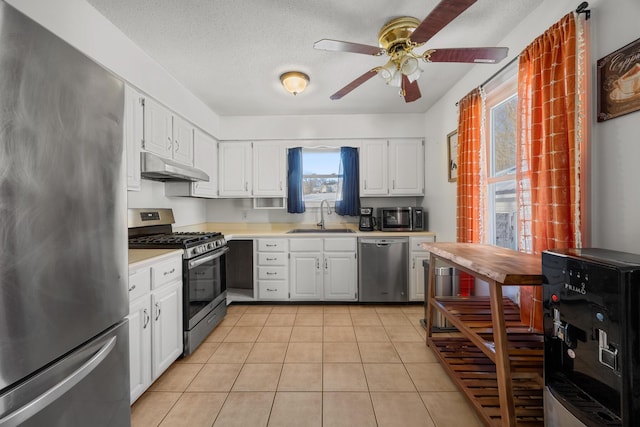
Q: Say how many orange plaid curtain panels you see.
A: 2